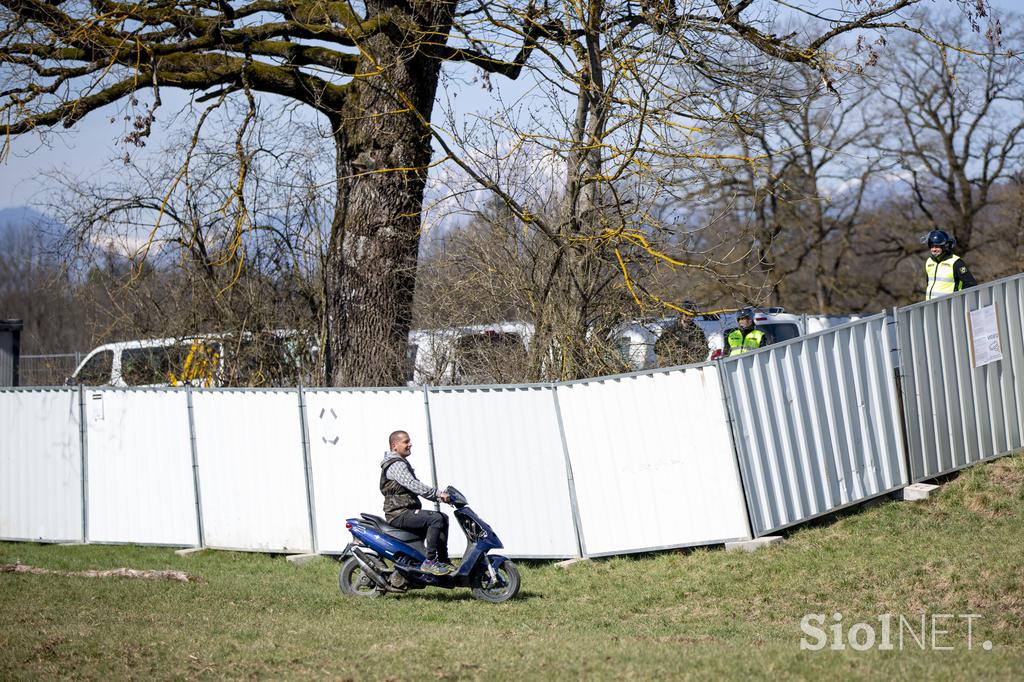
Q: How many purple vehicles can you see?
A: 0